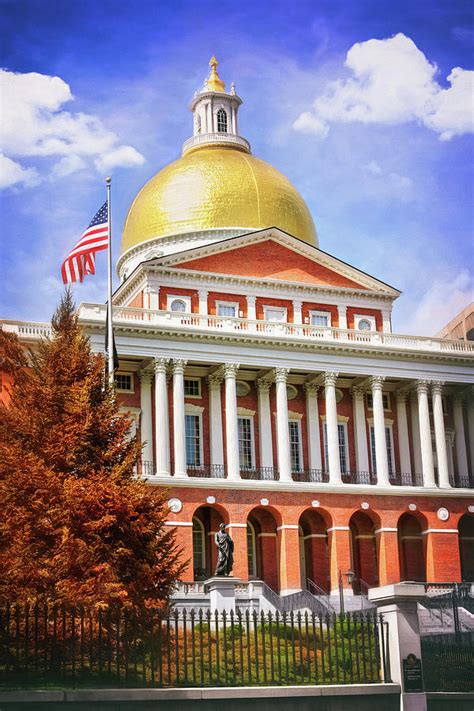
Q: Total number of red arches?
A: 6